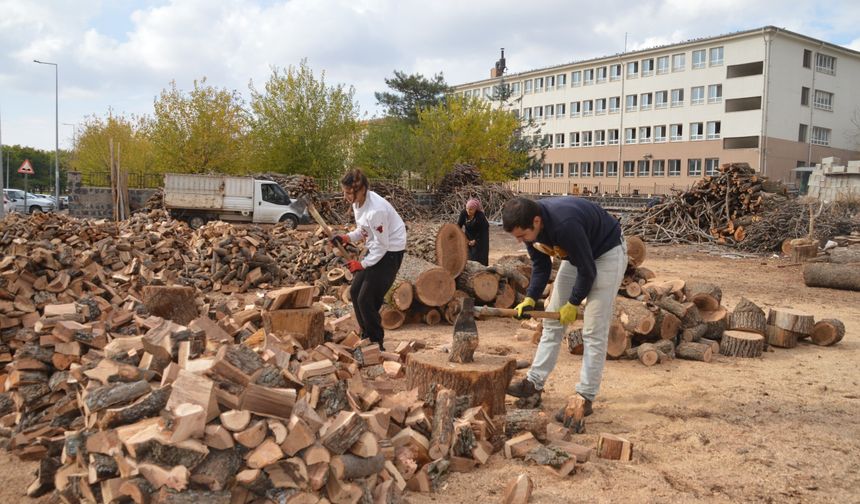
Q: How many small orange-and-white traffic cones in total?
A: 0